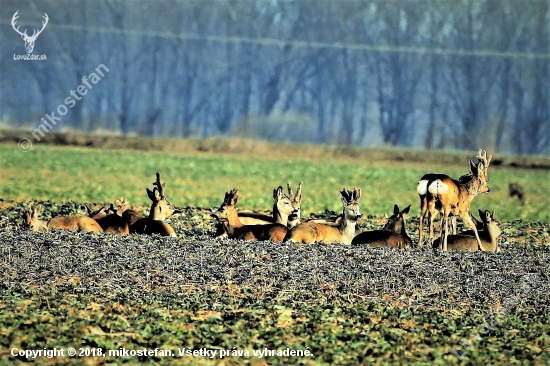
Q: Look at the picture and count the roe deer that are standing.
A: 2